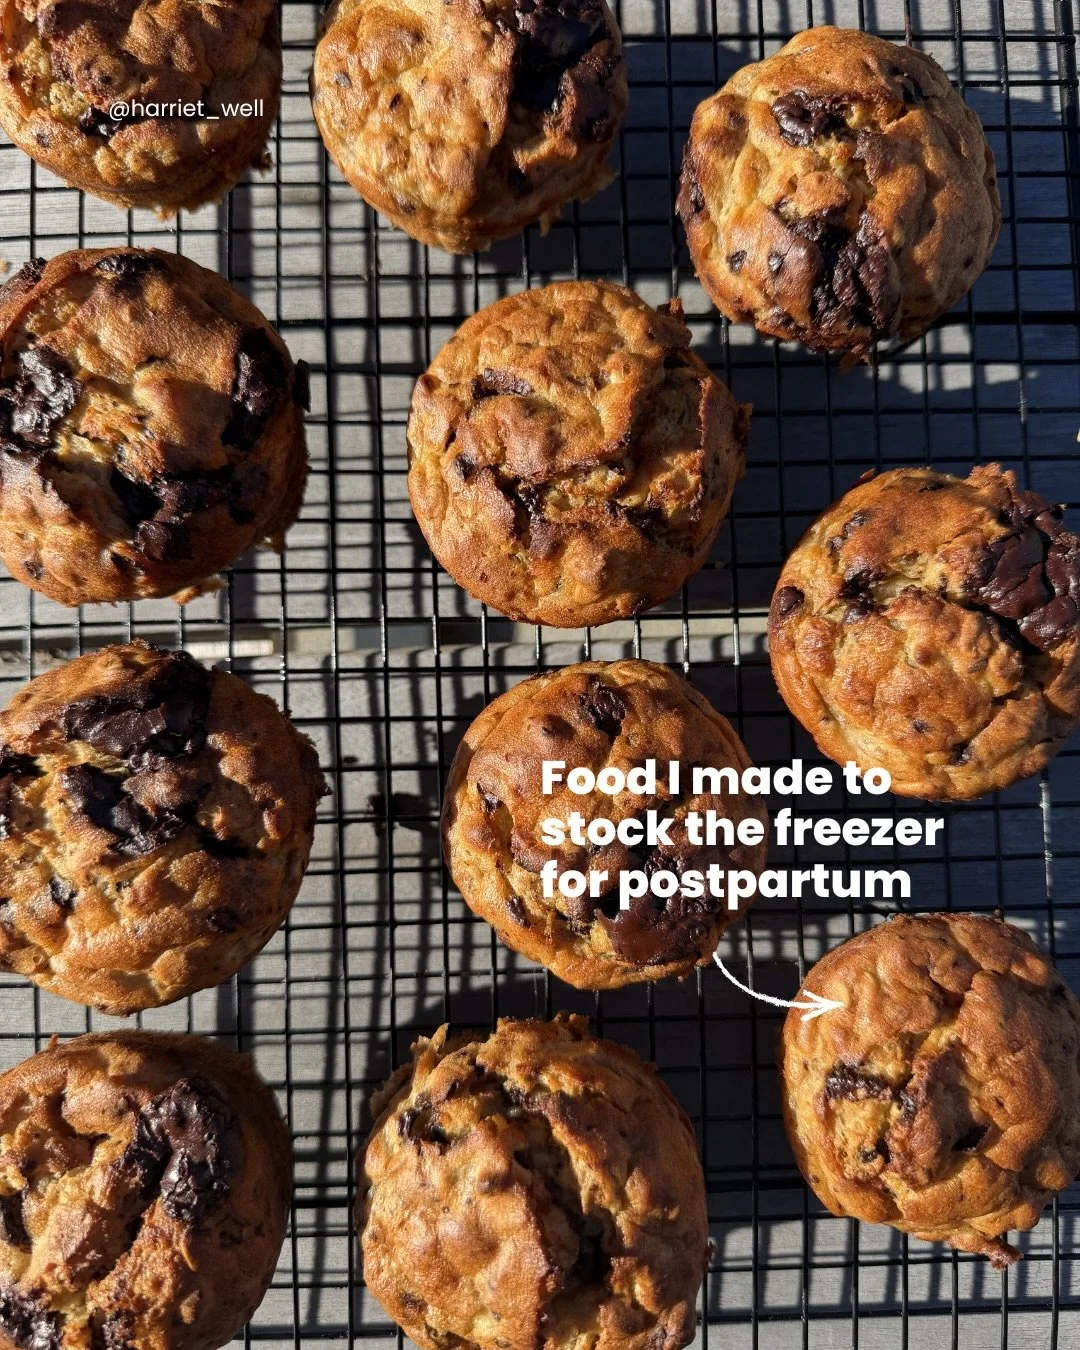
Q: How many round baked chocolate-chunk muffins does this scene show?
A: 11